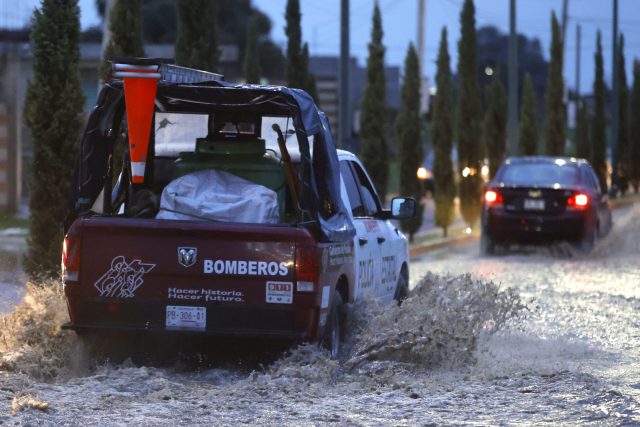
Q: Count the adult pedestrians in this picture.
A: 0